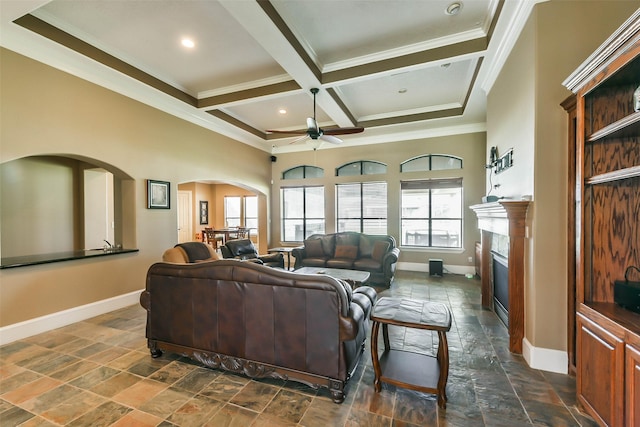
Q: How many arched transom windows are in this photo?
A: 3